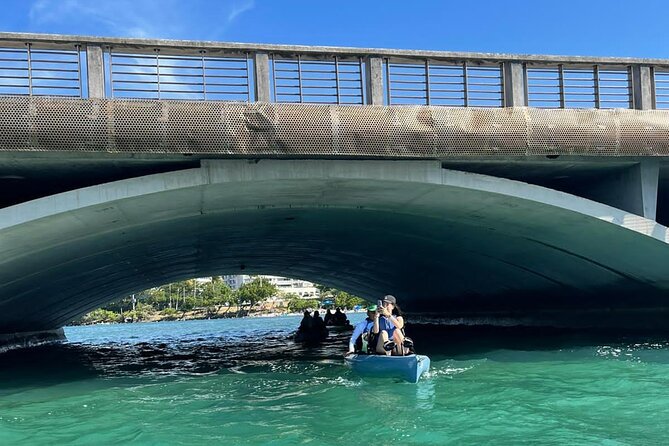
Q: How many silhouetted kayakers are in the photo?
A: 4